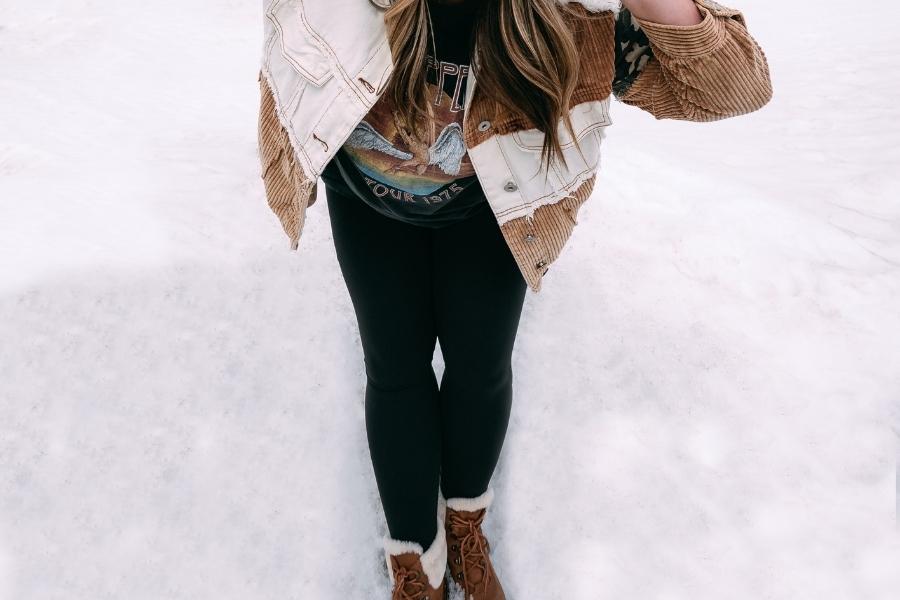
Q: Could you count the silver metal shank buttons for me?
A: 4